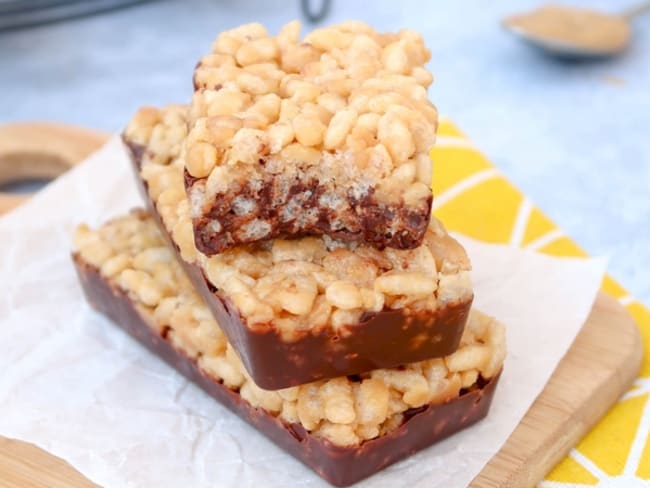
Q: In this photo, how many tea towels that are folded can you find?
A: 1